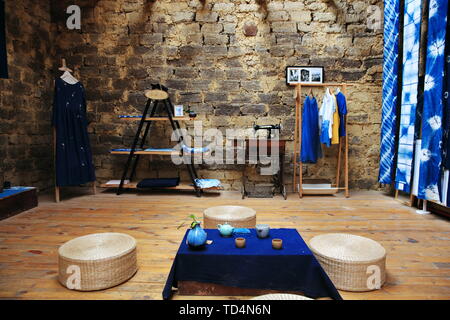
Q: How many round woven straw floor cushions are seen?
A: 4